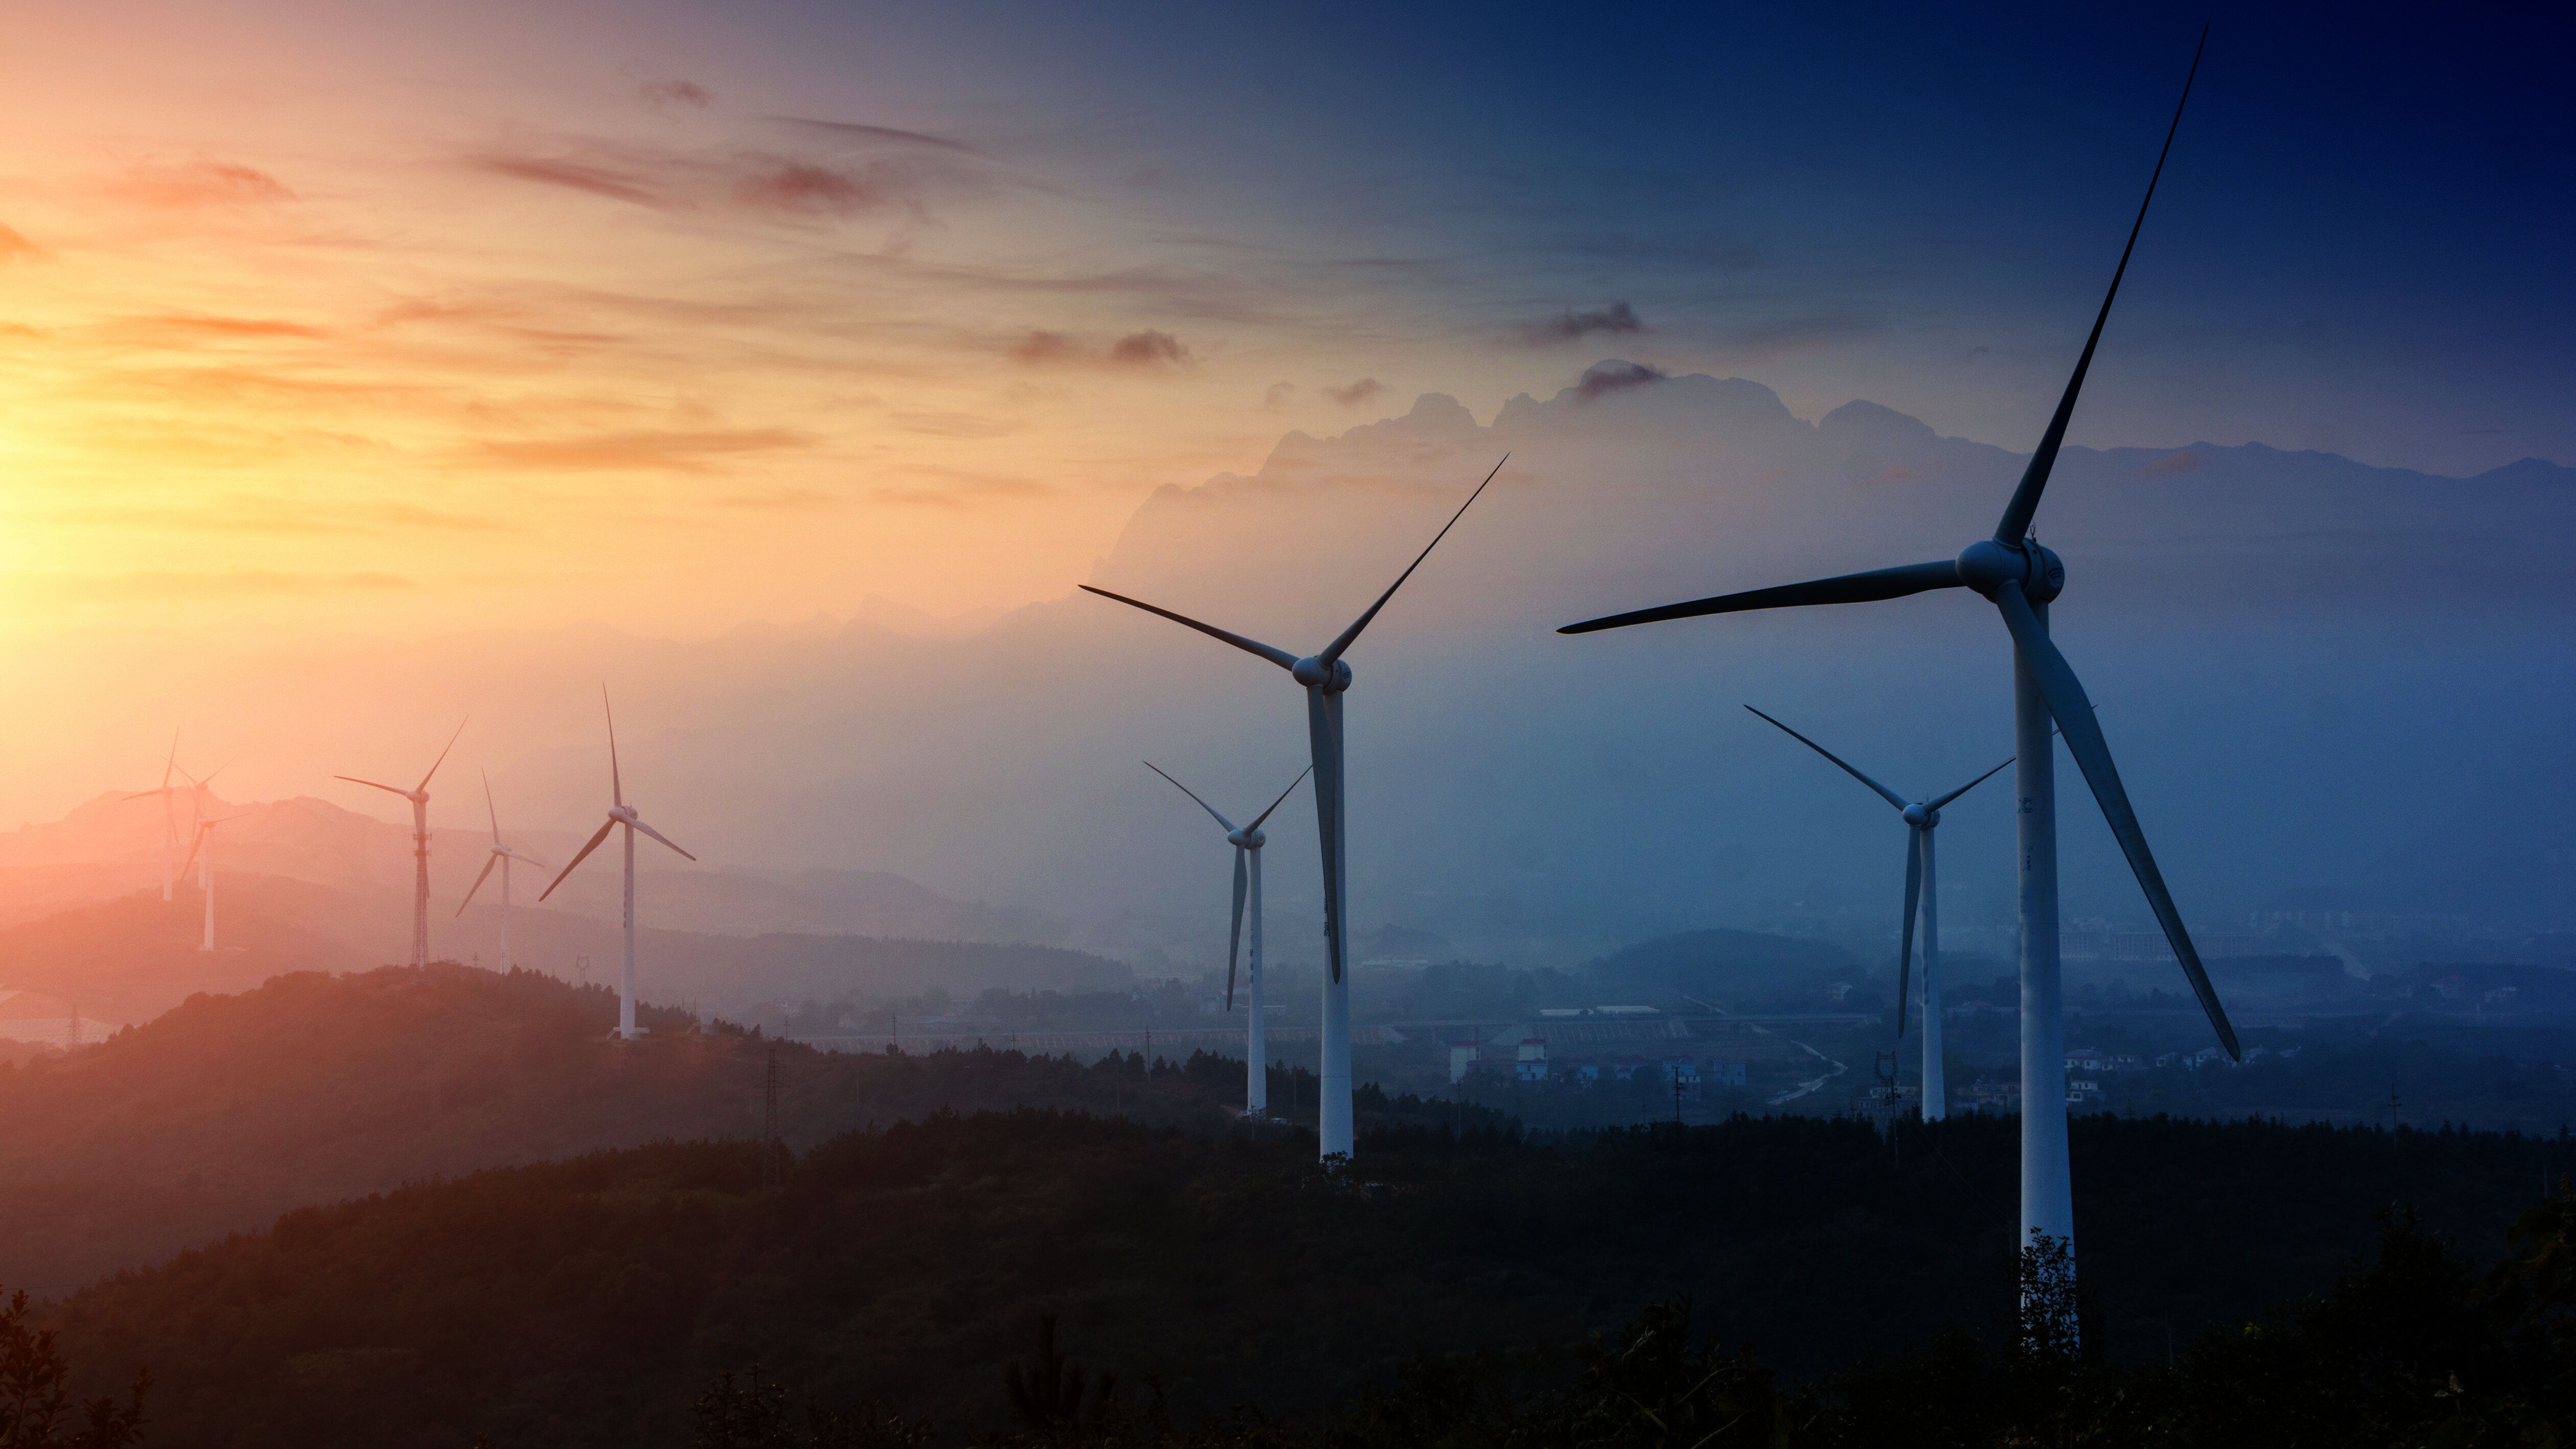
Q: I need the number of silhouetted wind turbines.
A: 10